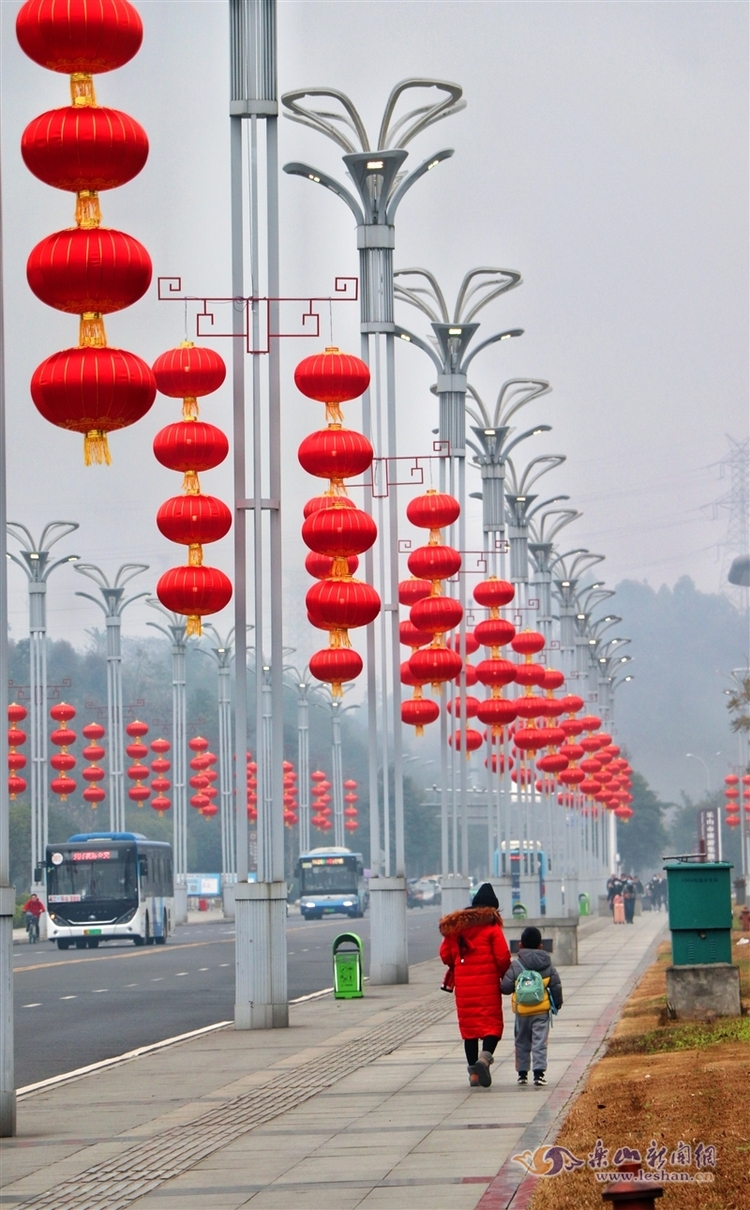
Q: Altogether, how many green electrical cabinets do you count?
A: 1